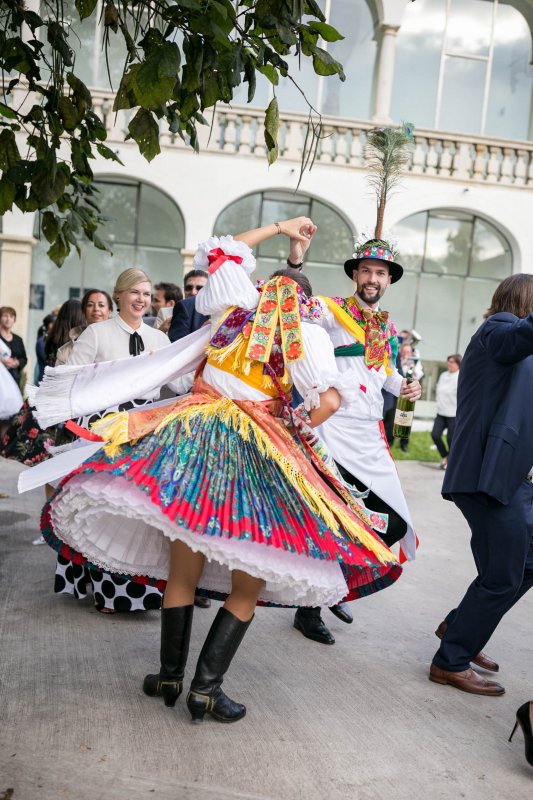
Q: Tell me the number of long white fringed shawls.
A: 1